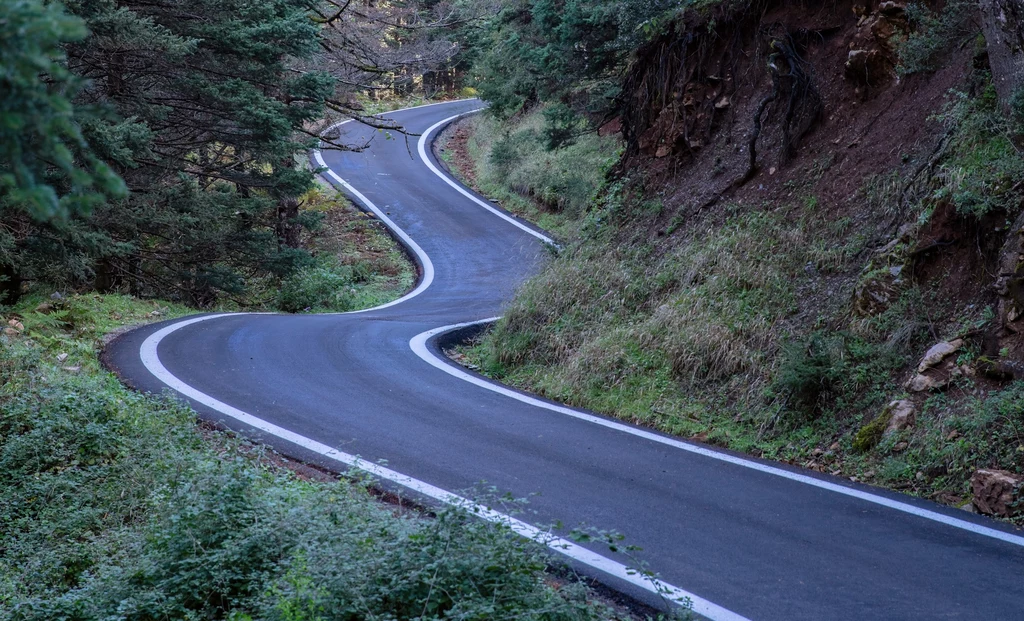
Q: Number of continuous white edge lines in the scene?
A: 2